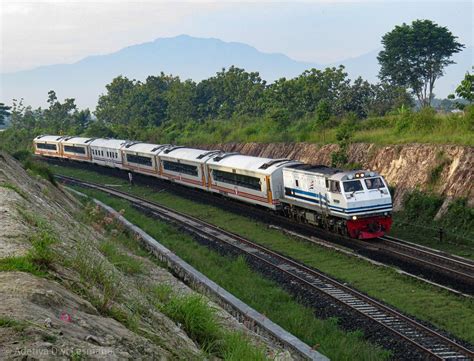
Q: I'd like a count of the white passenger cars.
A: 6